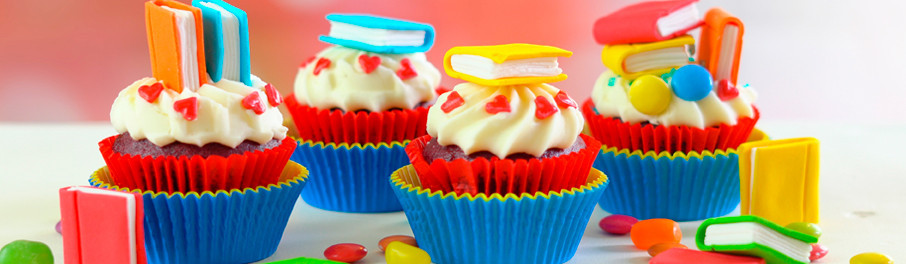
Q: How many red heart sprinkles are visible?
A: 13